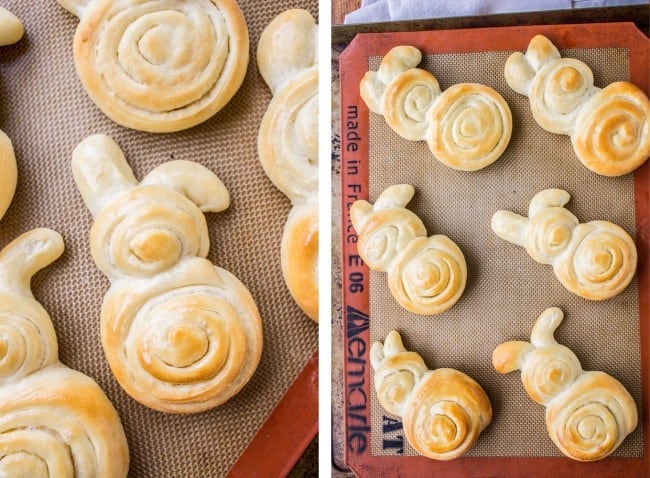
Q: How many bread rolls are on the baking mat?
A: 6